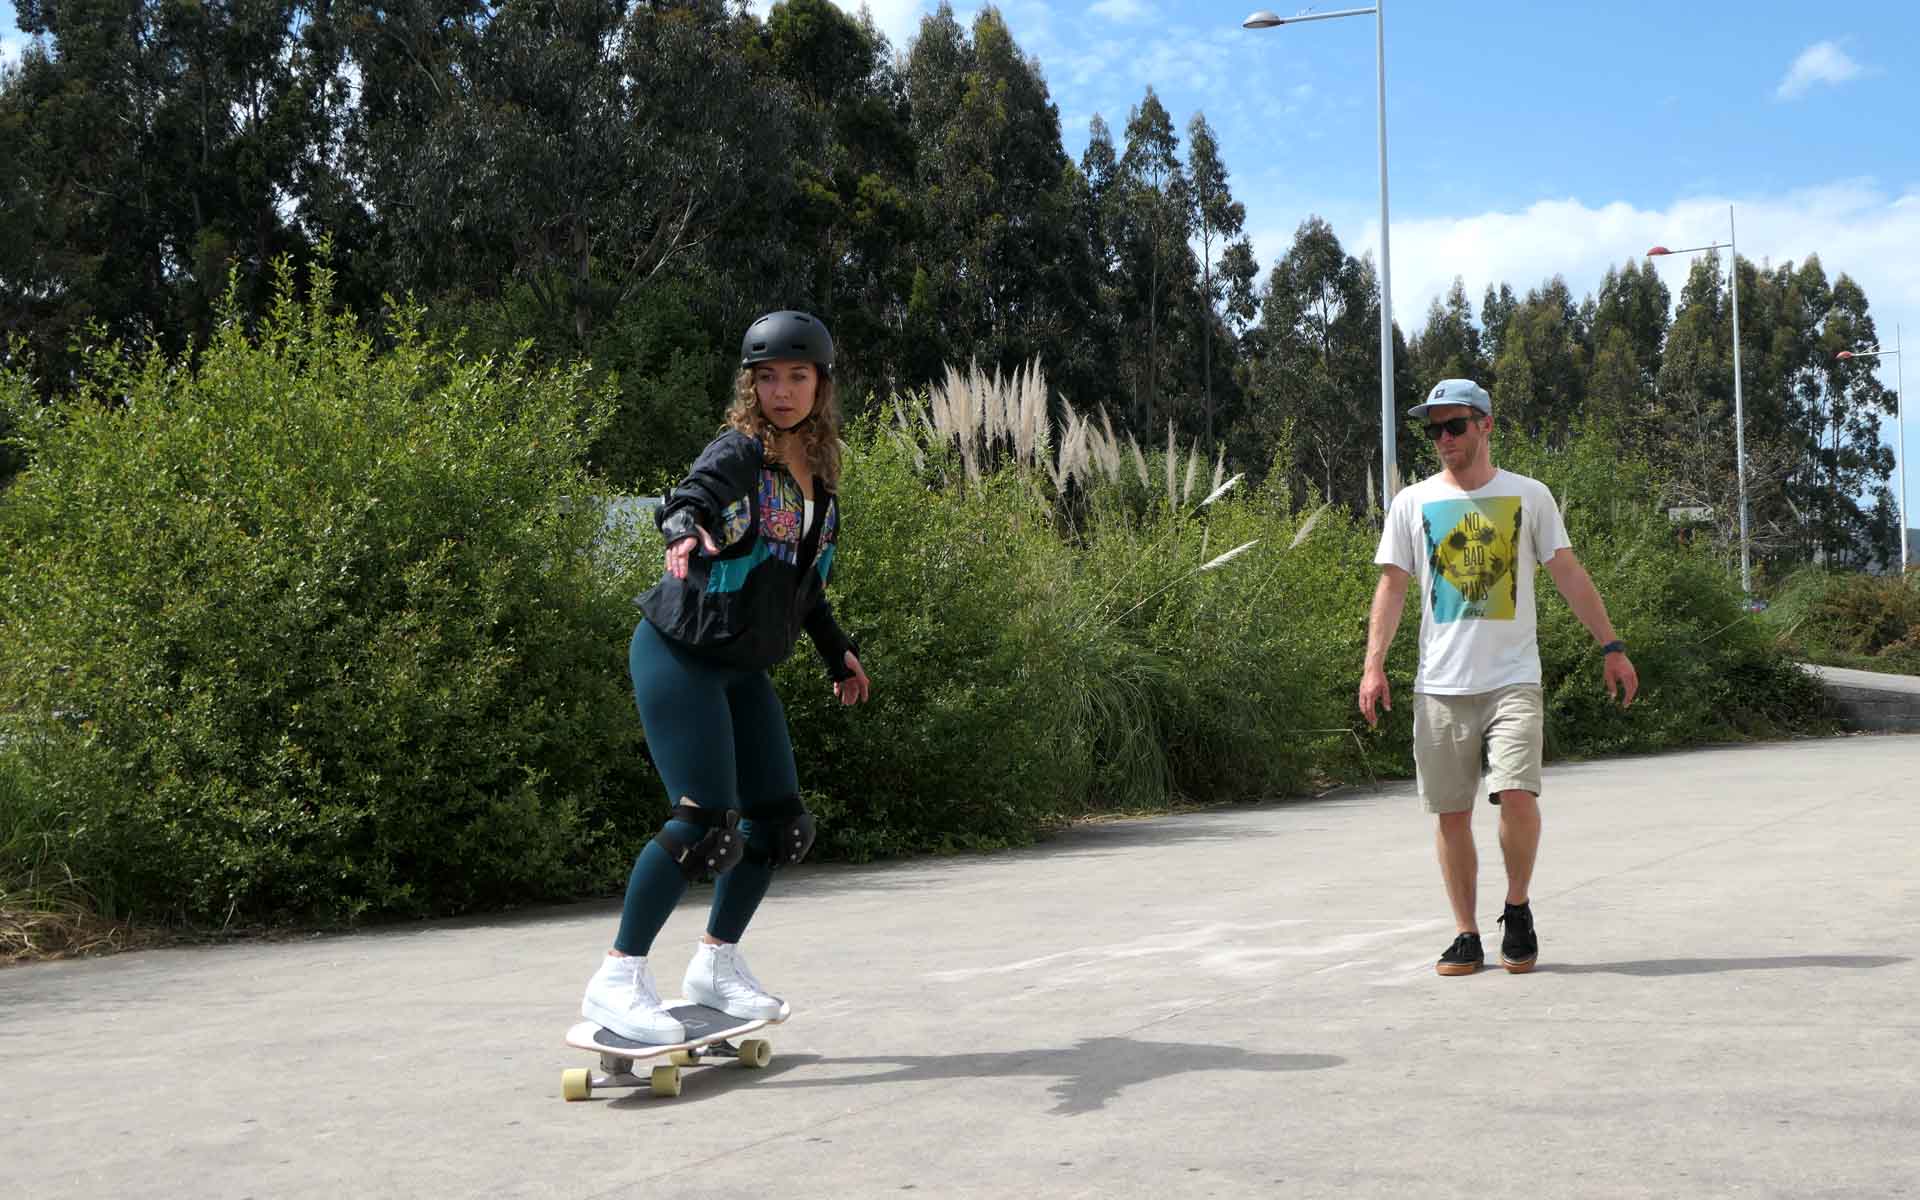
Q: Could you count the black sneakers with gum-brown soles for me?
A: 2